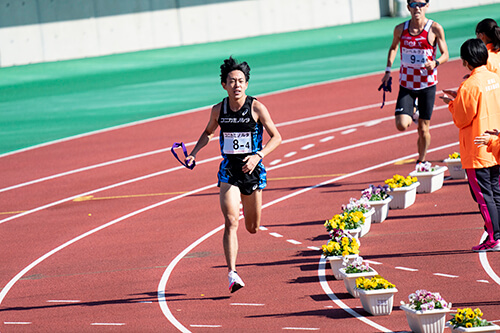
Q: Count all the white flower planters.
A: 12